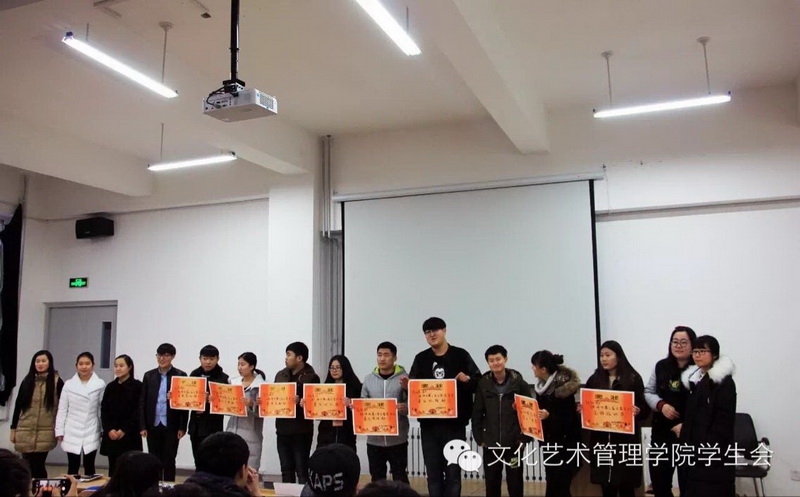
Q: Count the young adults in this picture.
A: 15